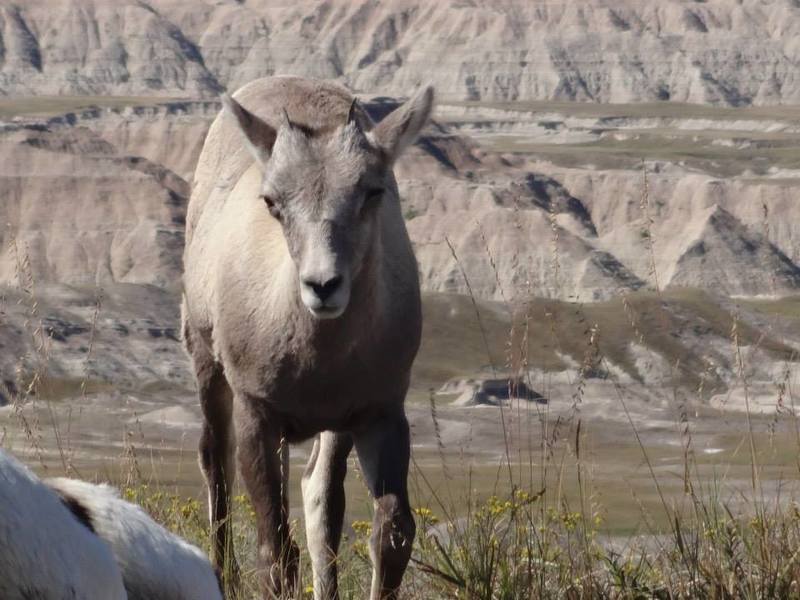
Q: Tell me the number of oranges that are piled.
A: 0